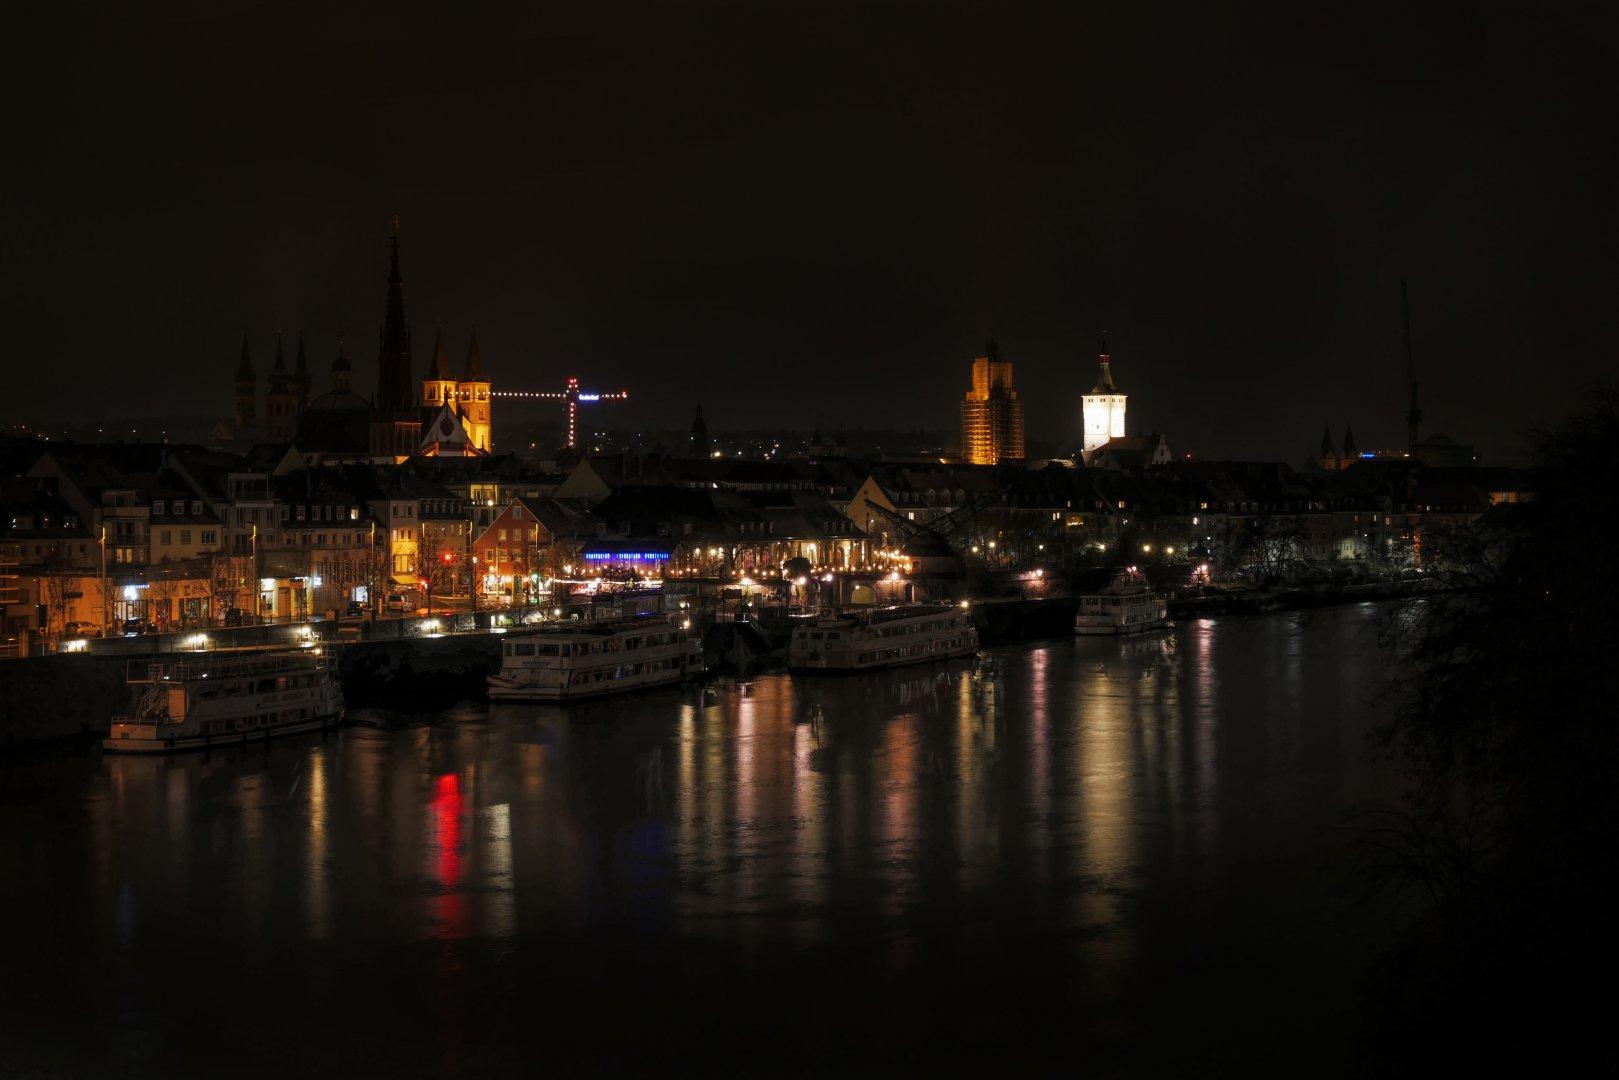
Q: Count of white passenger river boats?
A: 4